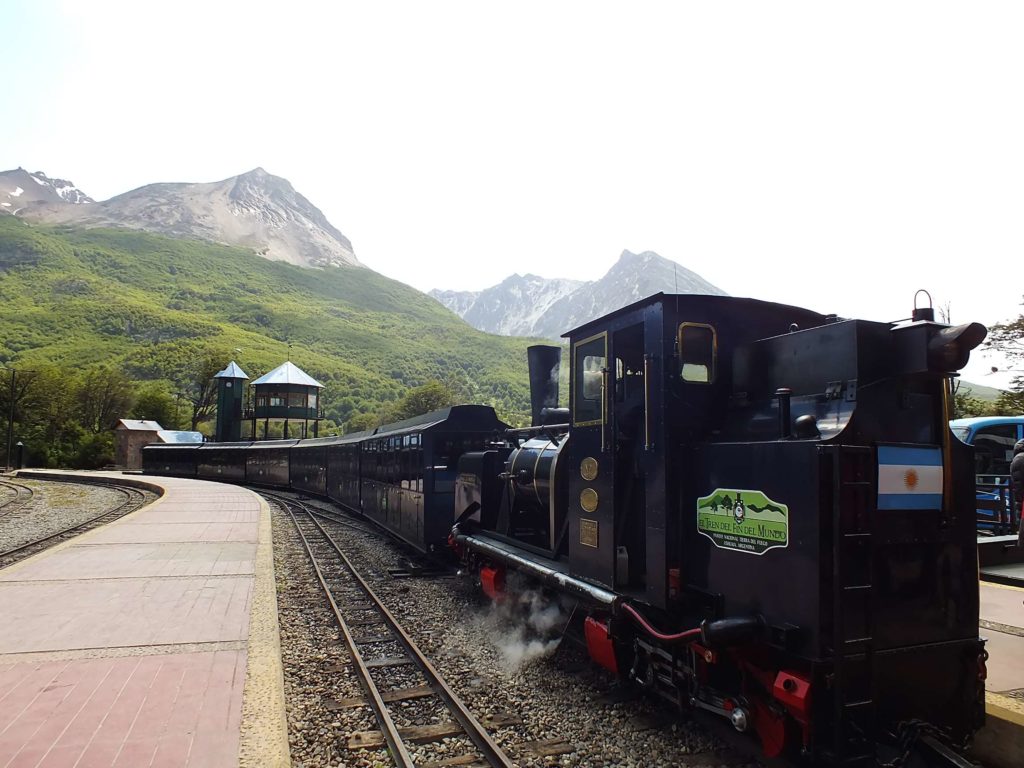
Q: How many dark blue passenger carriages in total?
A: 6